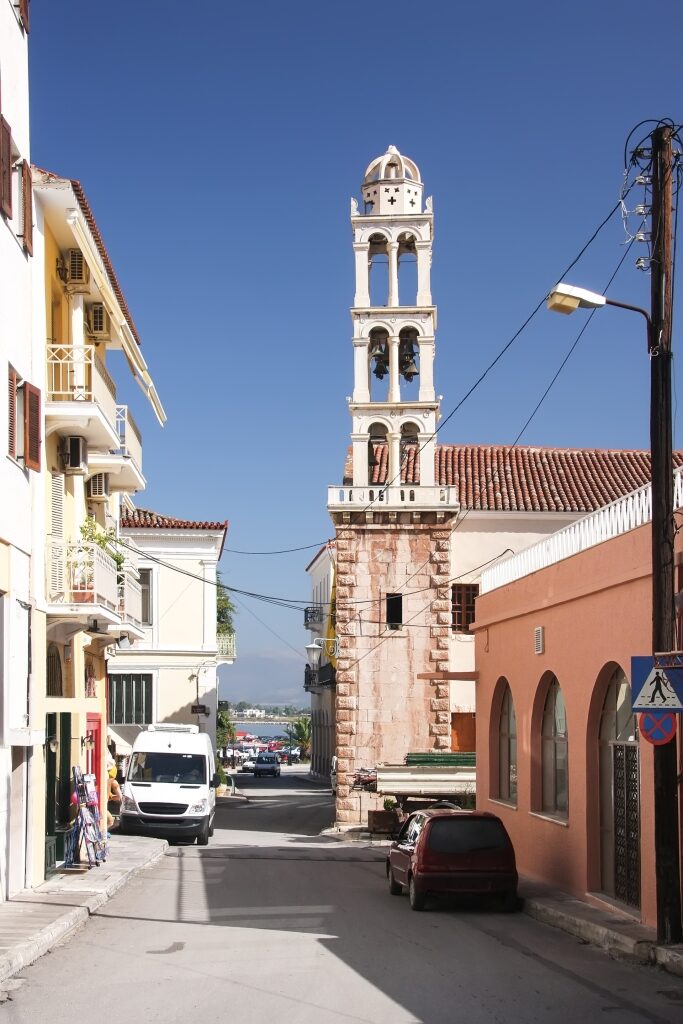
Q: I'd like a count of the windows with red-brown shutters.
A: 3